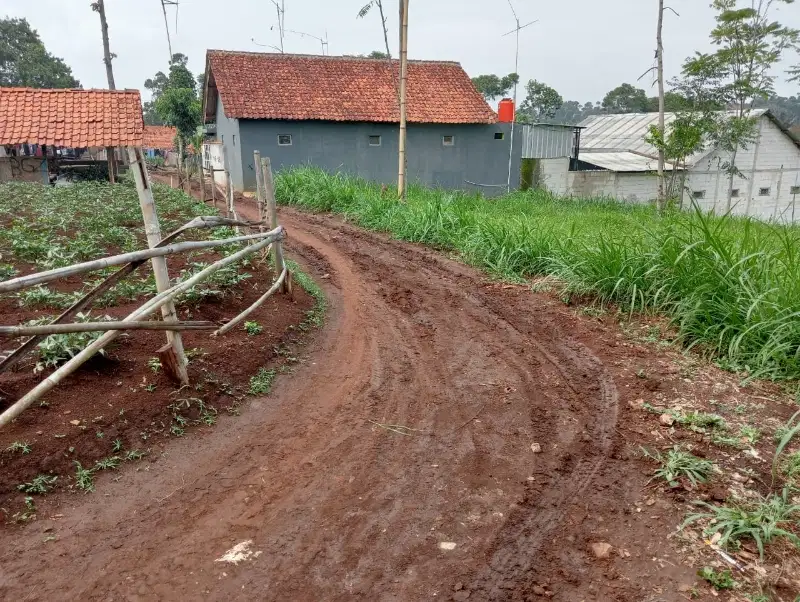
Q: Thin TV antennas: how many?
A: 4